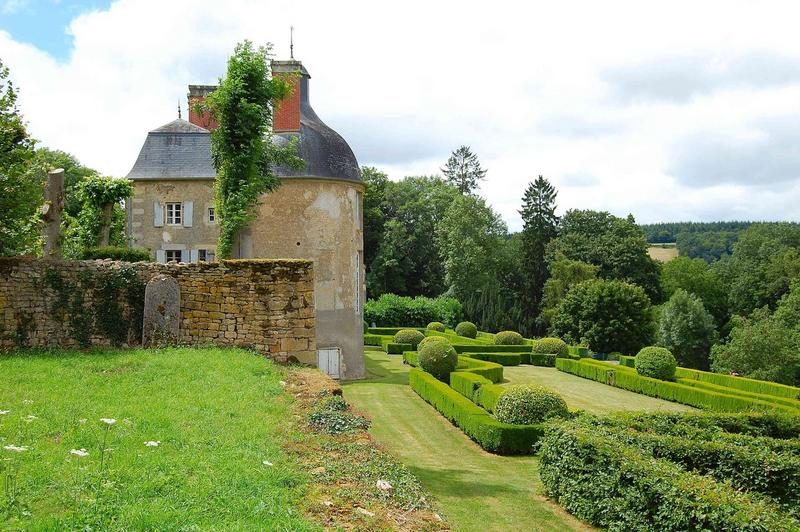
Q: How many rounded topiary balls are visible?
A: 9